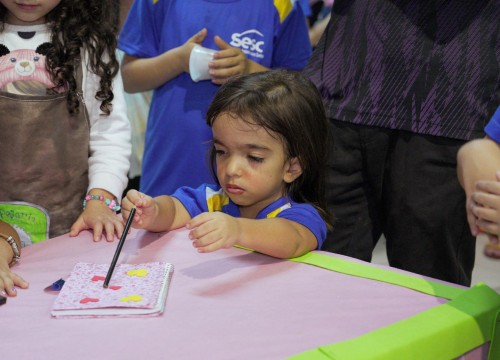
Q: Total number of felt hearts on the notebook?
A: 5